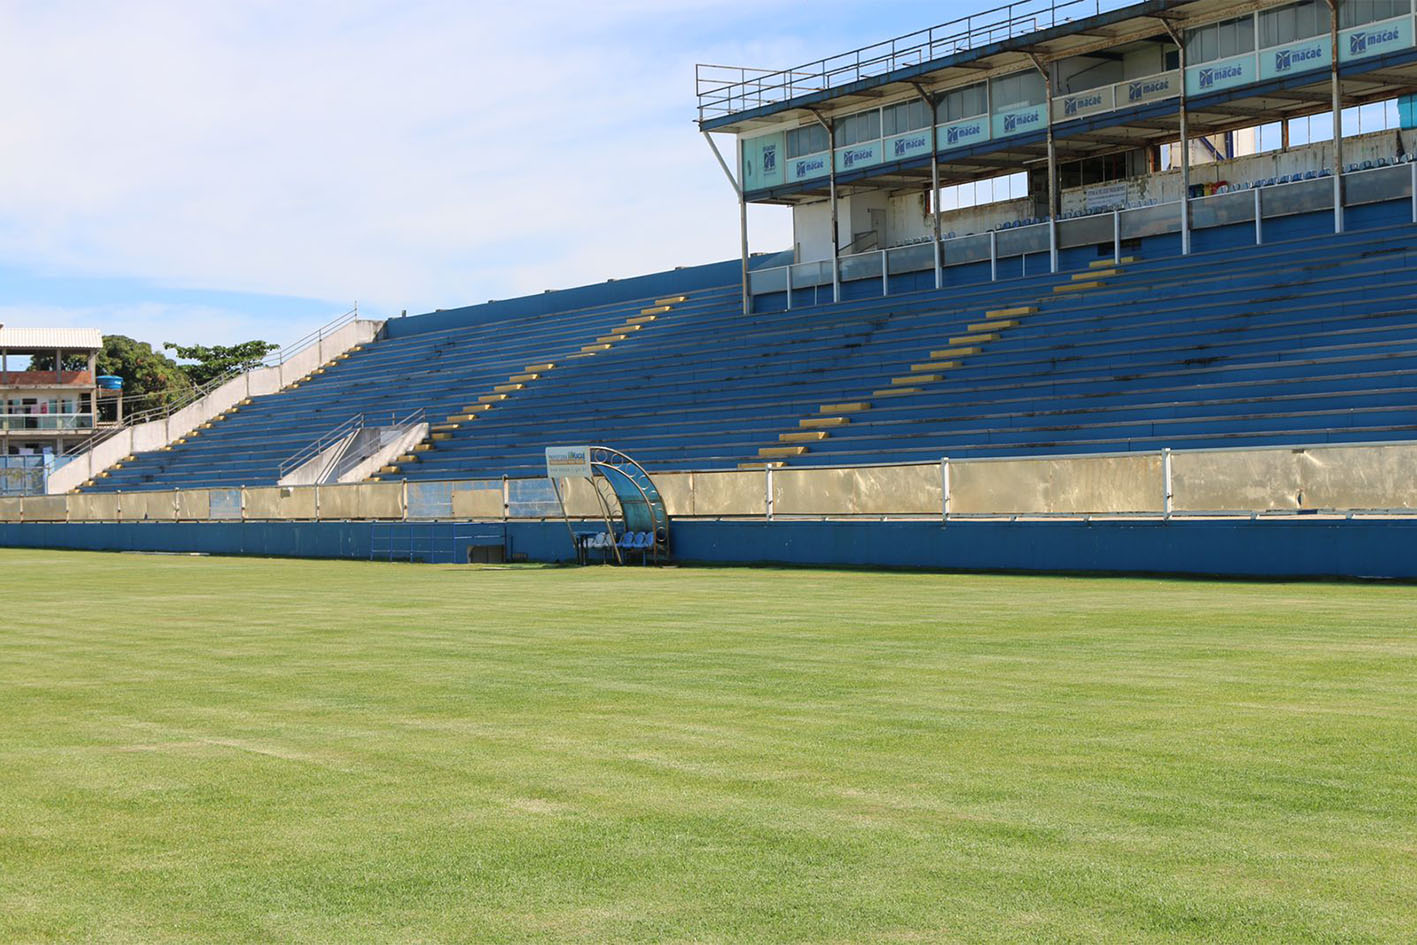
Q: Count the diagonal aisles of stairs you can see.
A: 3